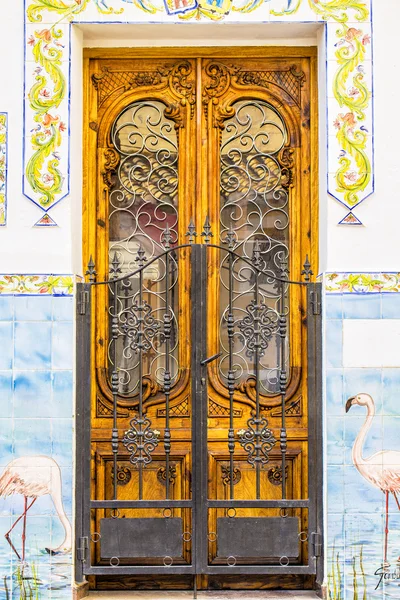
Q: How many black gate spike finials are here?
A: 10